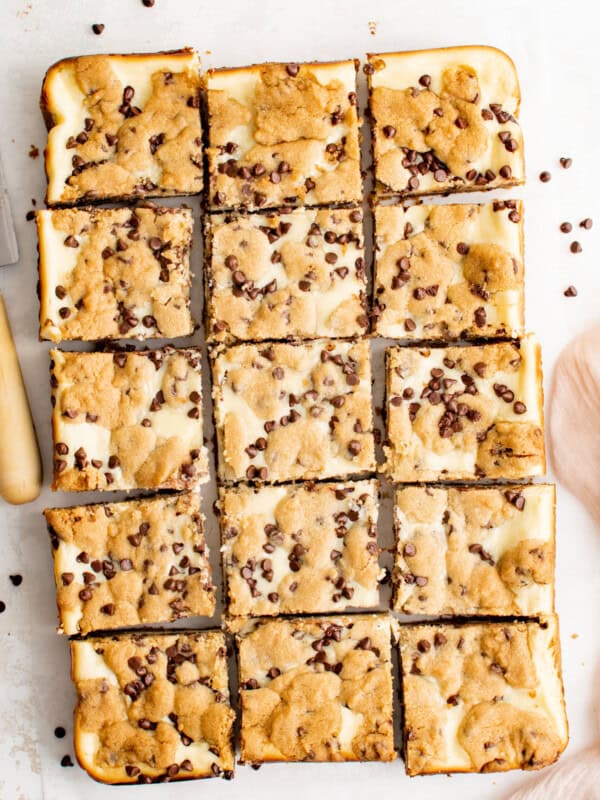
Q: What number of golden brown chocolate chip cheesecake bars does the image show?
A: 15